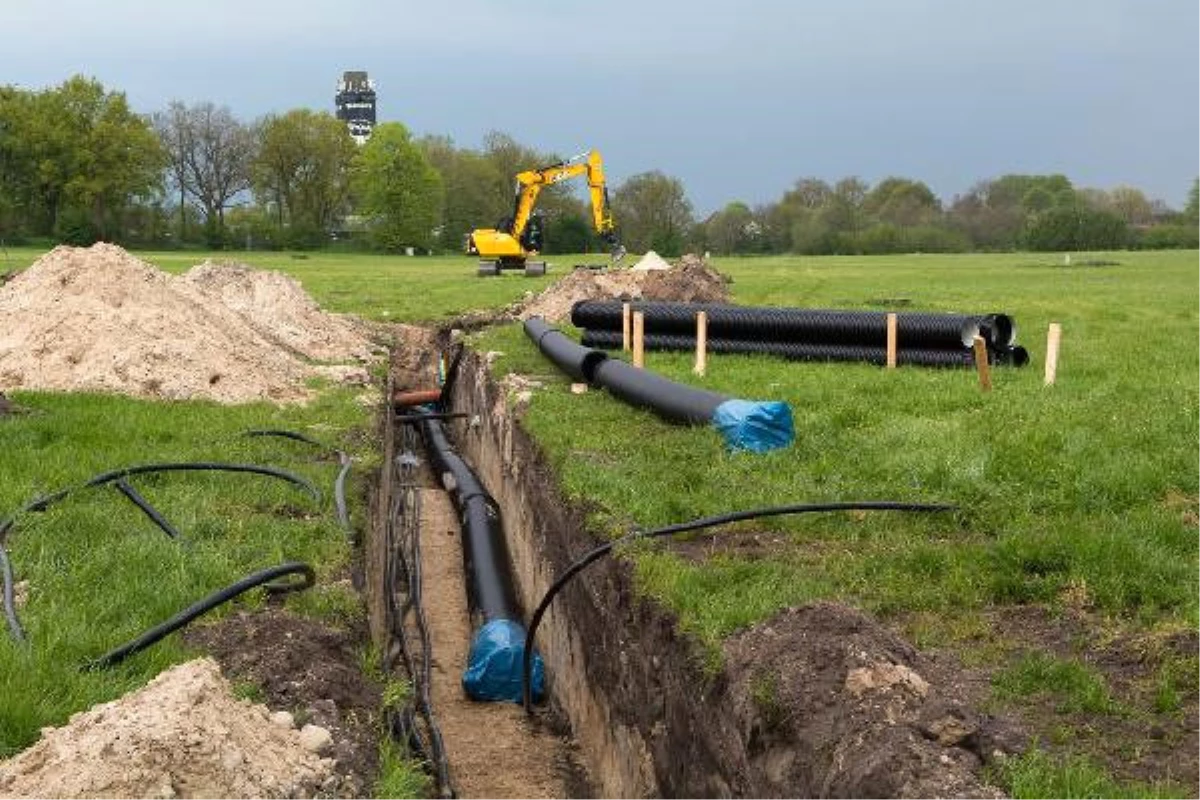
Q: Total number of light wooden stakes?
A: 6